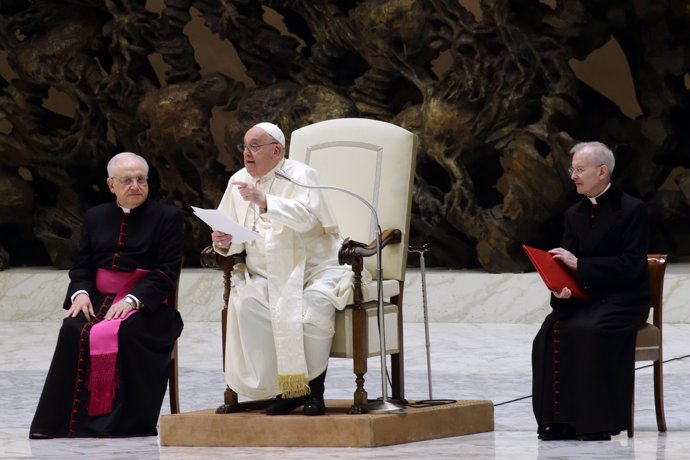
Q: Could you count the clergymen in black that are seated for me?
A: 2